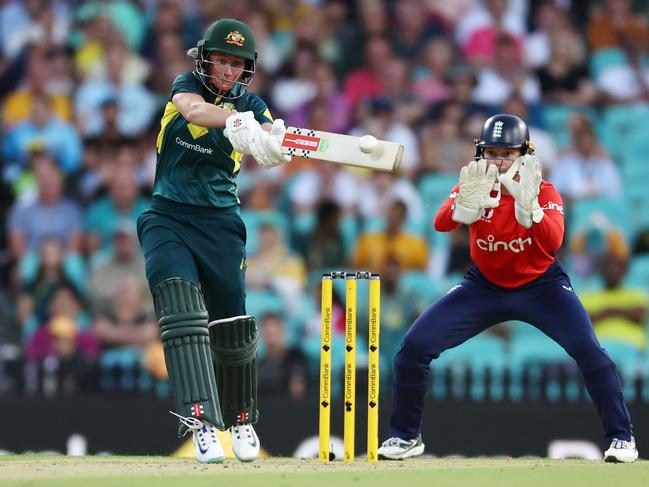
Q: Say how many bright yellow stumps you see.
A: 3